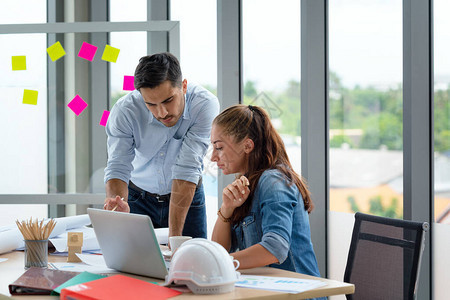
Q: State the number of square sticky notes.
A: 8